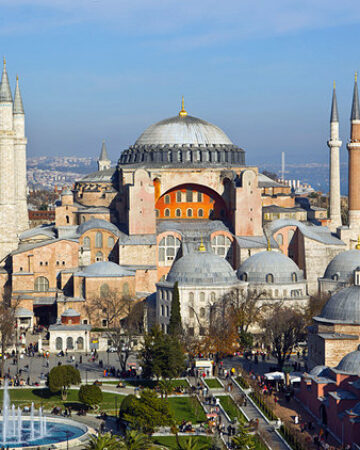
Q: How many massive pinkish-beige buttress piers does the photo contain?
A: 2